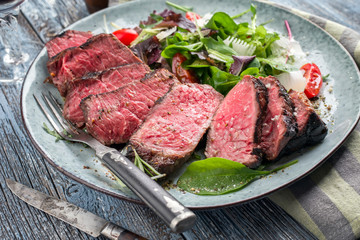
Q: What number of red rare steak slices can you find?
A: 8